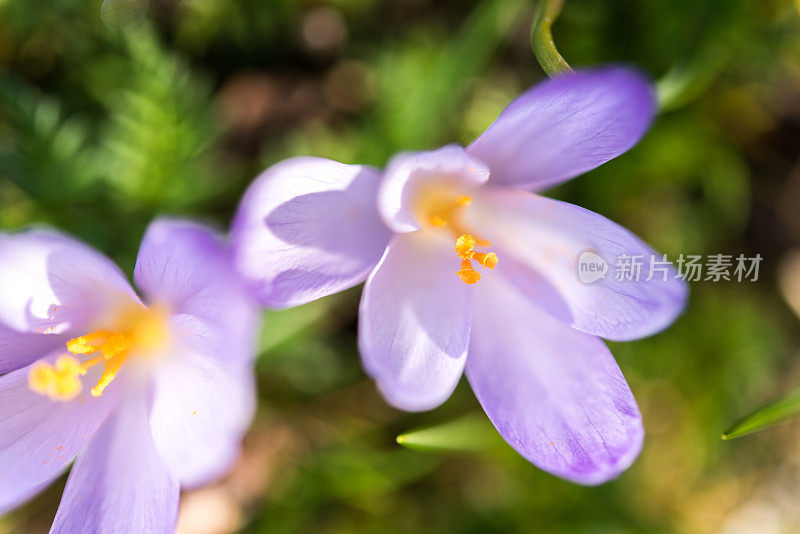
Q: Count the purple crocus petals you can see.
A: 12